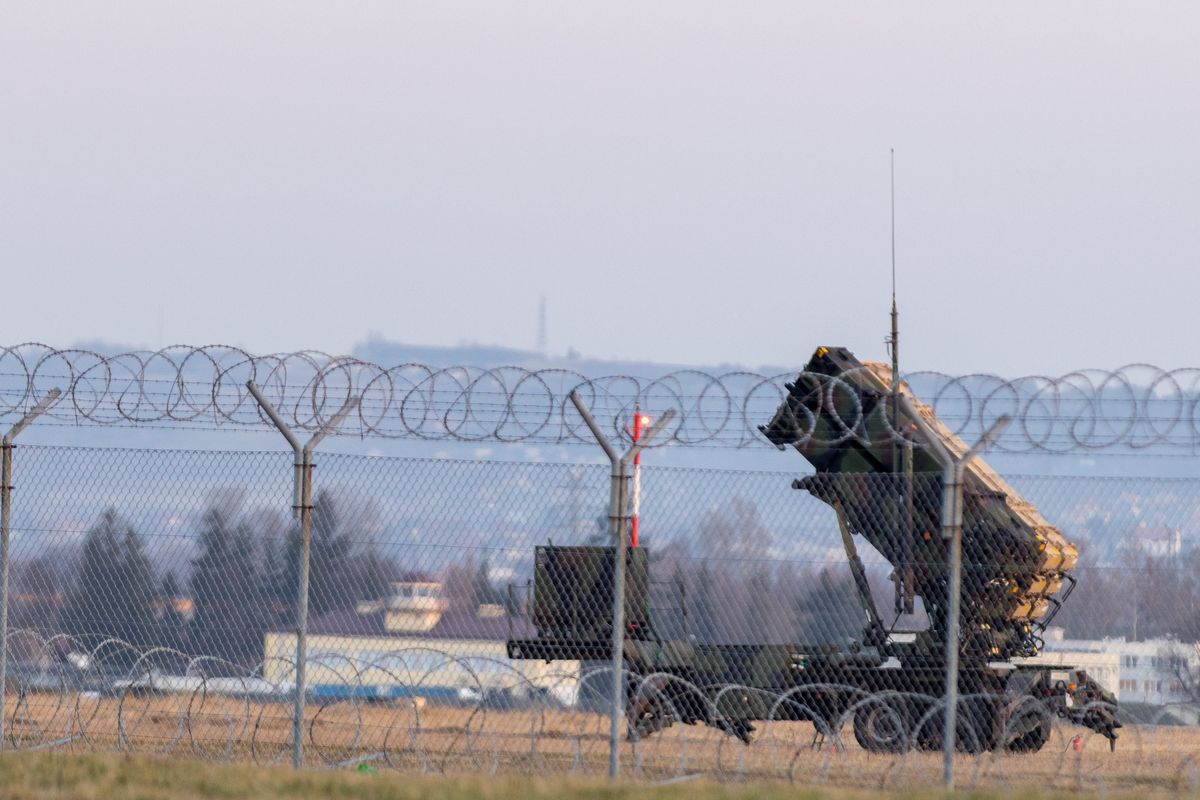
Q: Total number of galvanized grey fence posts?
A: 4